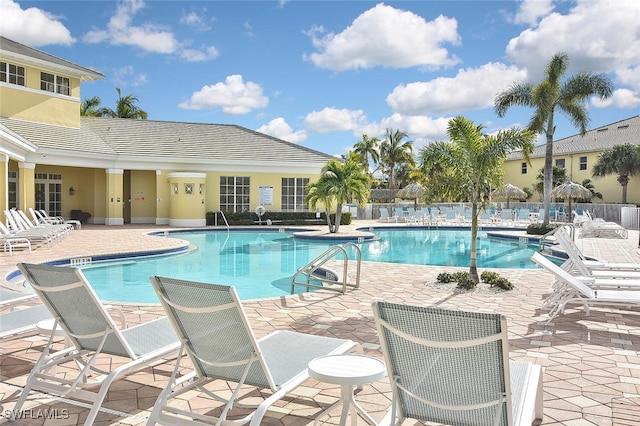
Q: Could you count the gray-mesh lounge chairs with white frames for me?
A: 3